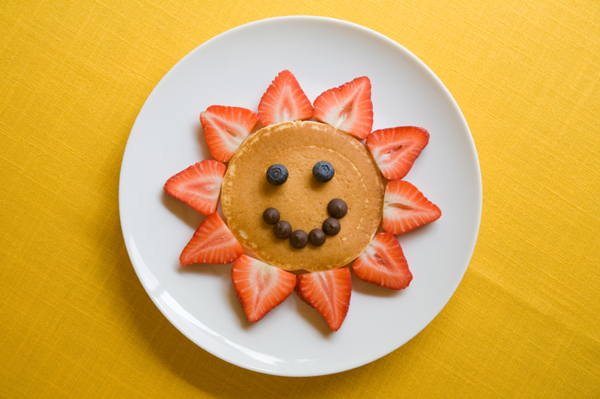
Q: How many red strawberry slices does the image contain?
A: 10